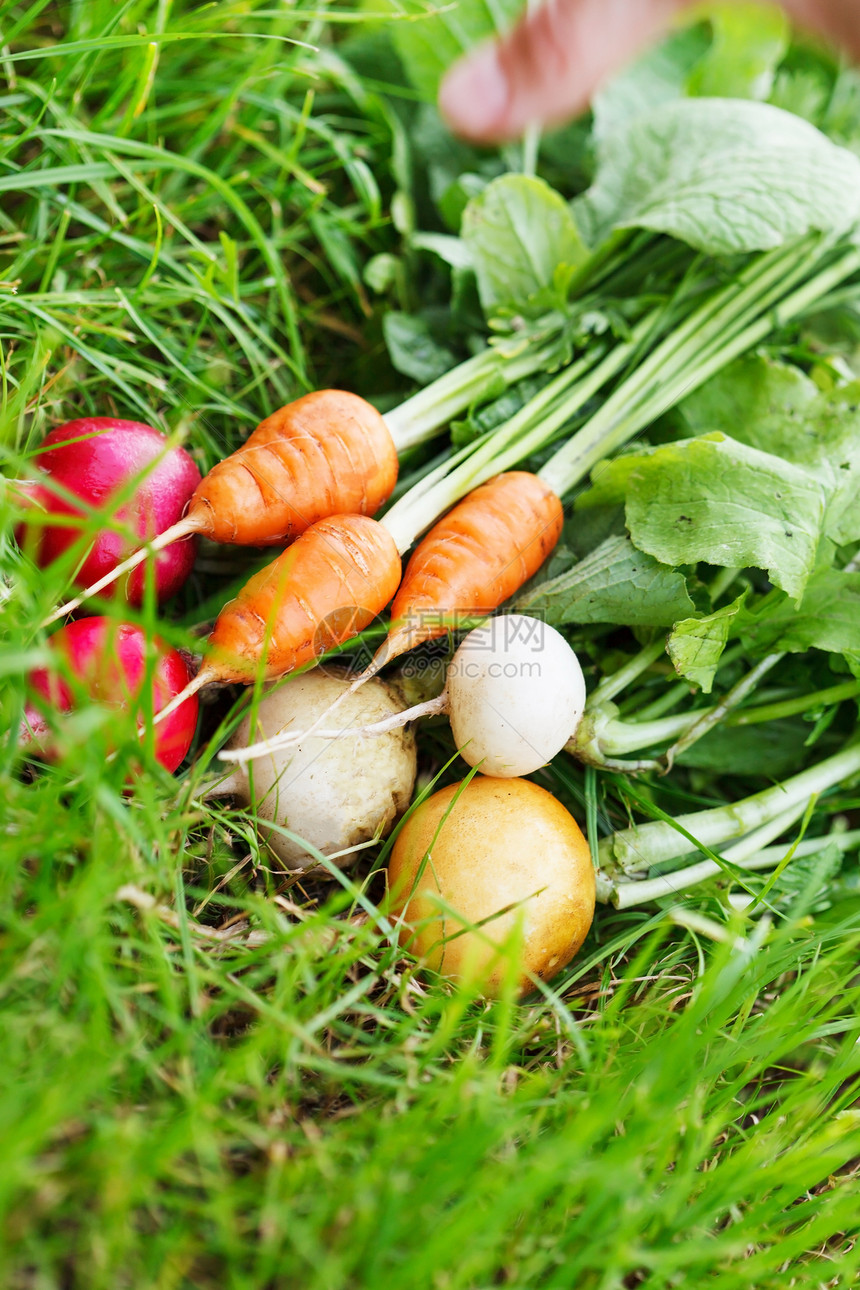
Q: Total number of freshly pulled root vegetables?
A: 8